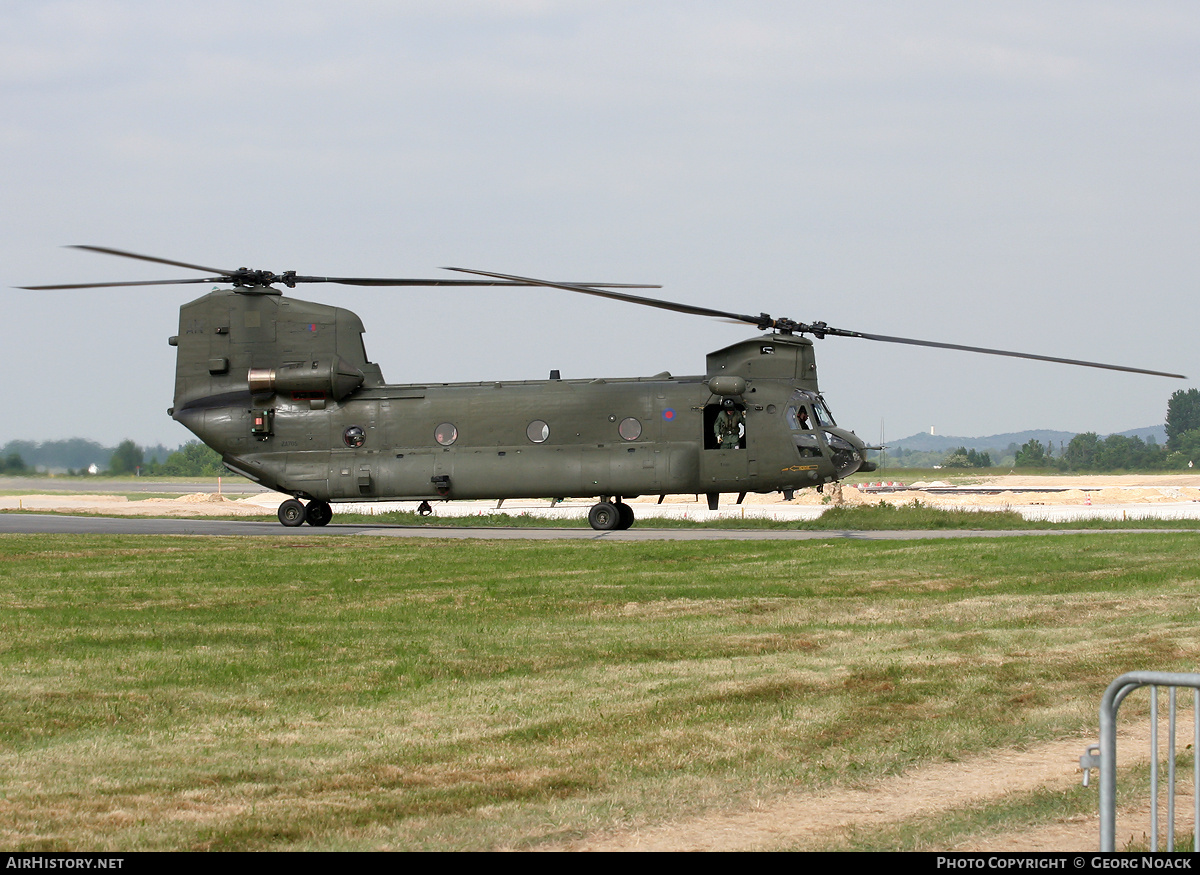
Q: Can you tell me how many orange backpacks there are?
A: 0